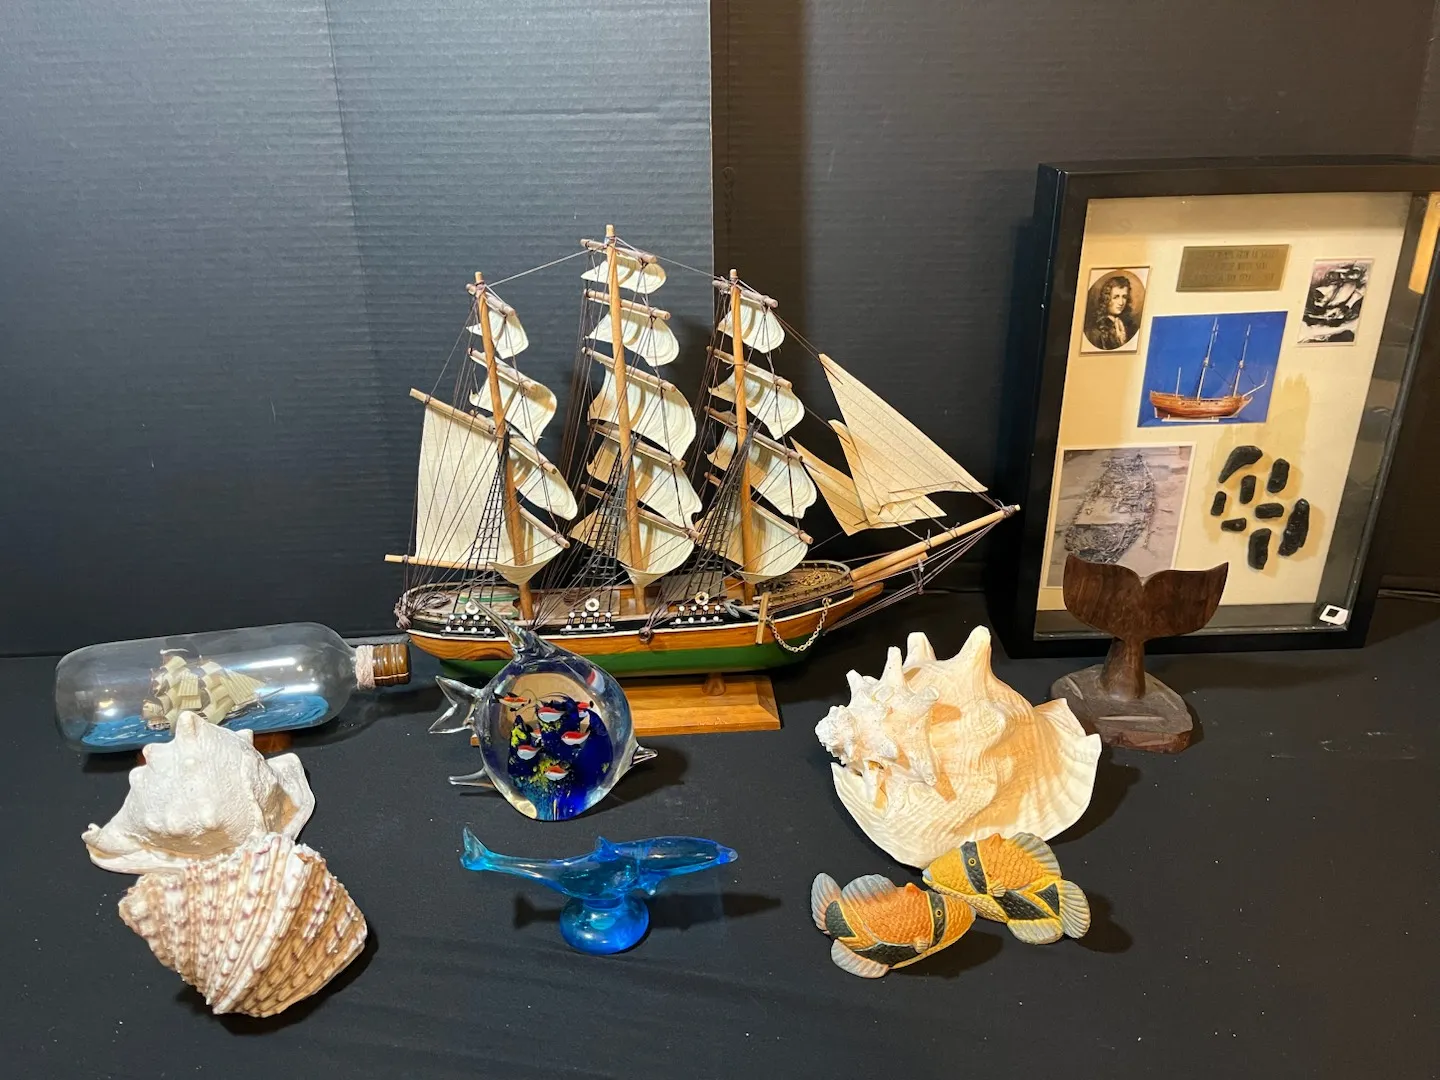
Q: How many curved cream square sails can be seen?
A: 13